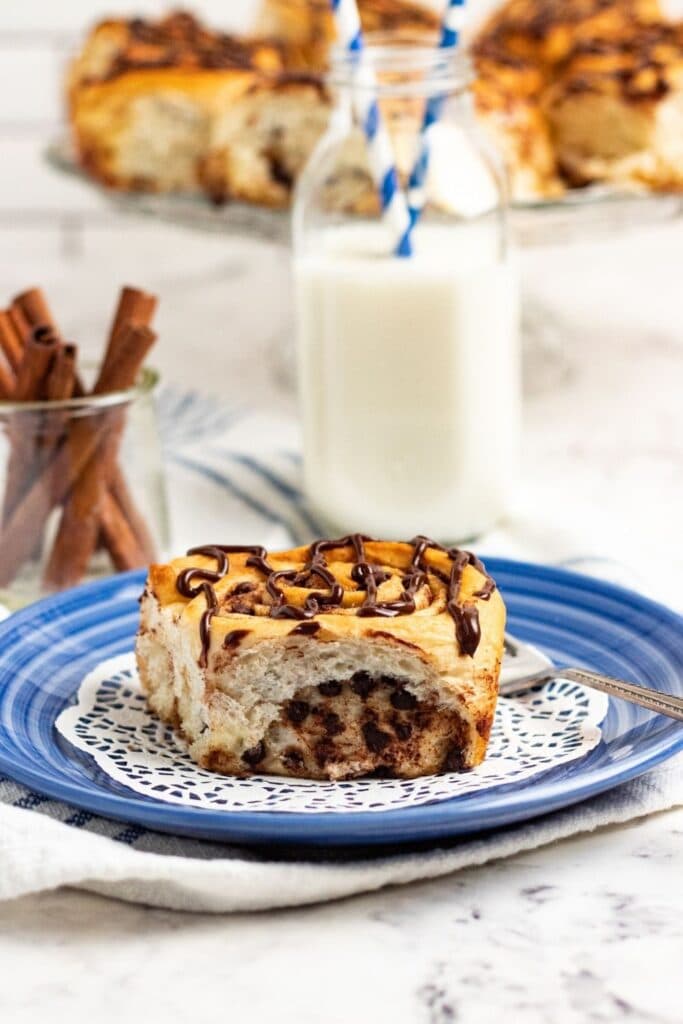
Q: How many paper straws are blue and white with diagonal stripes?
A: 2